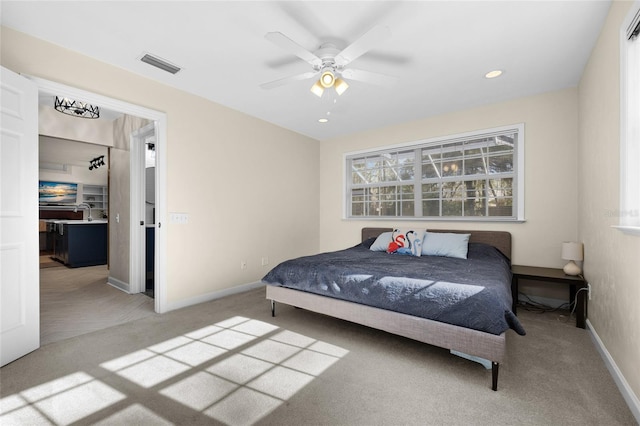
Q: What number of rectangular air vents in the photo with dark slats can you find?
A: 1